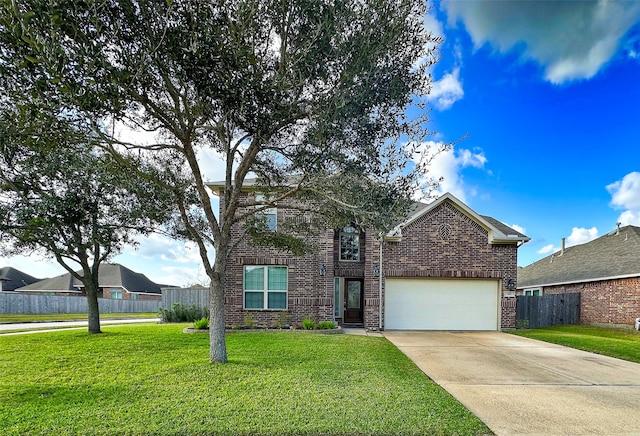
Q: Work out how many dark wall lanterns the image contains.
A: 3